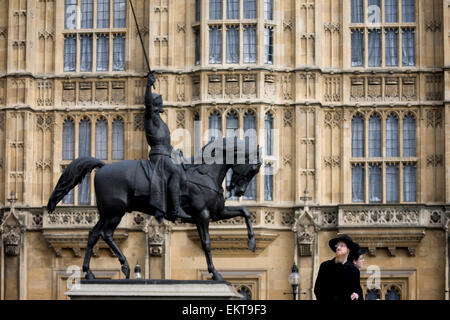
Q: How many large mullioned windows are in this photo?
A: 6